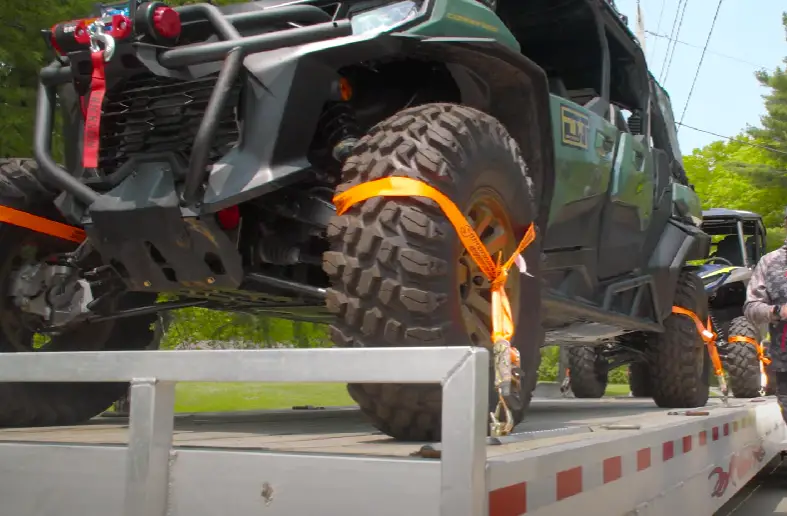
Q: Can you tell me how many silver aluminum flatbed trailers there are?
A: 1